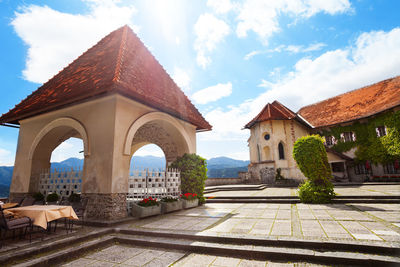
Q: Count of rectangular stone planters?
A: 3